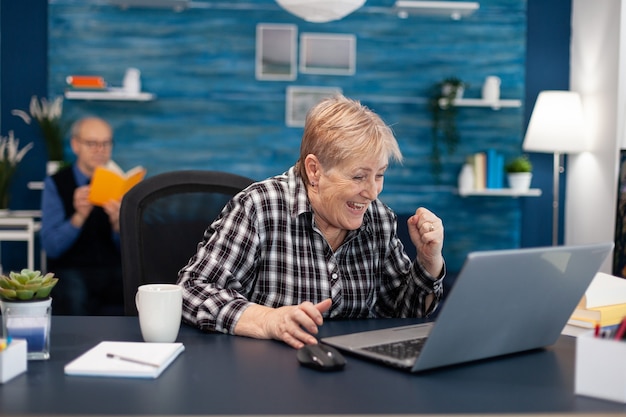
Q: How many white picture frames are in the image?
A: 3